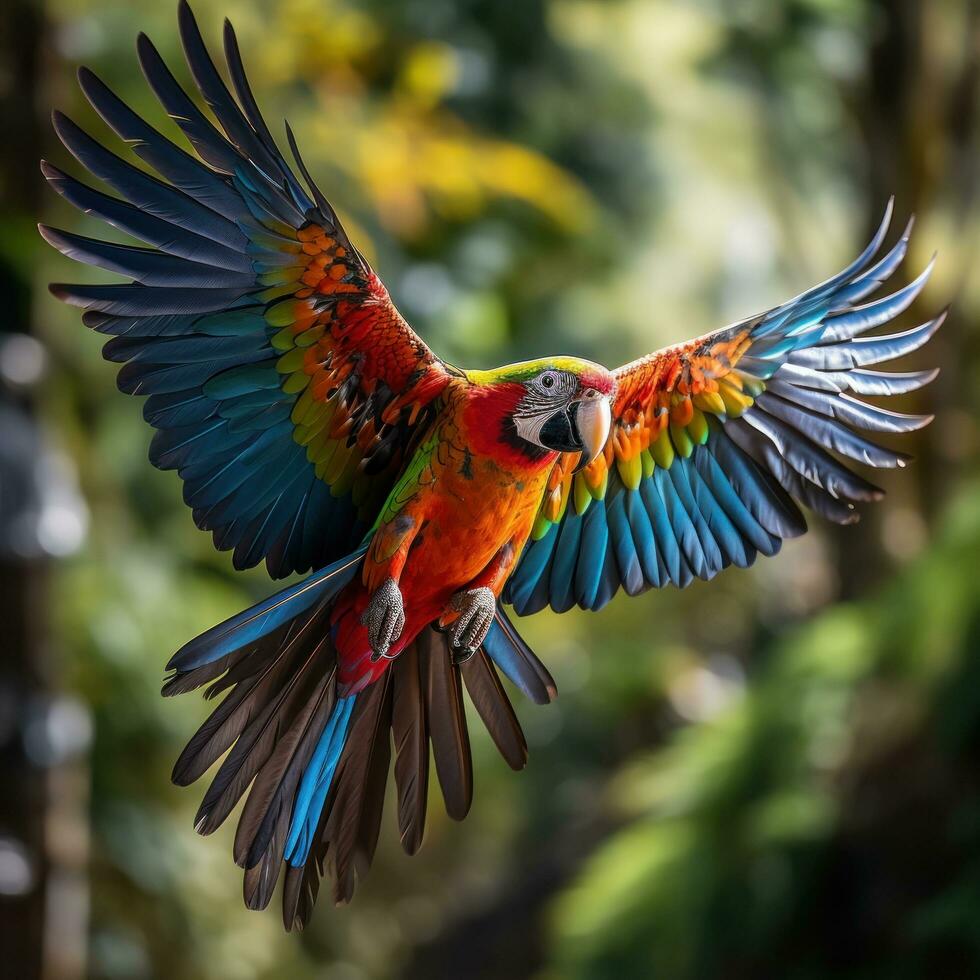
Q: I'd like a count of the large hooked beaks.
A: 1